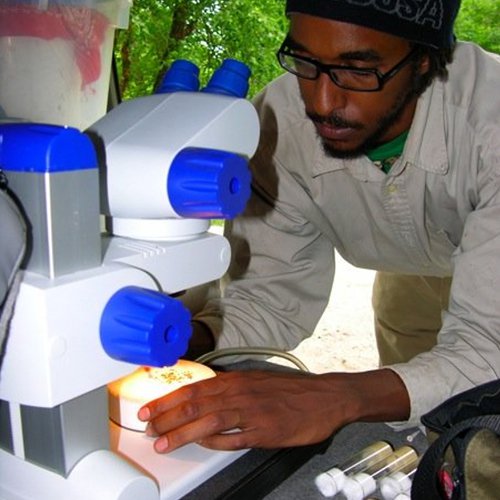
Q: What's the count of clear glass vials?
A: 3